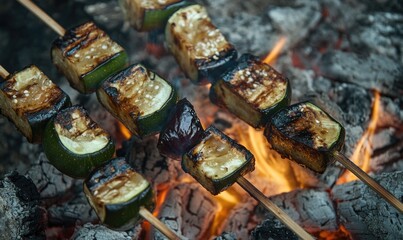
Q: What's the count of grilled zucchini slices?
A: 10